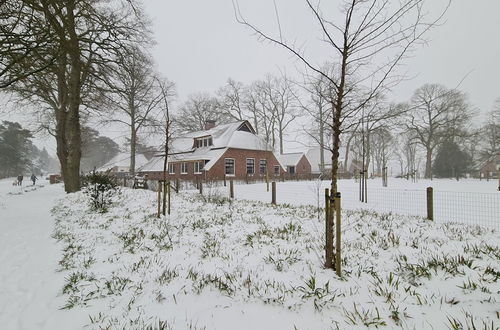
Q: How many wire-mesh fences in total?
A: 1